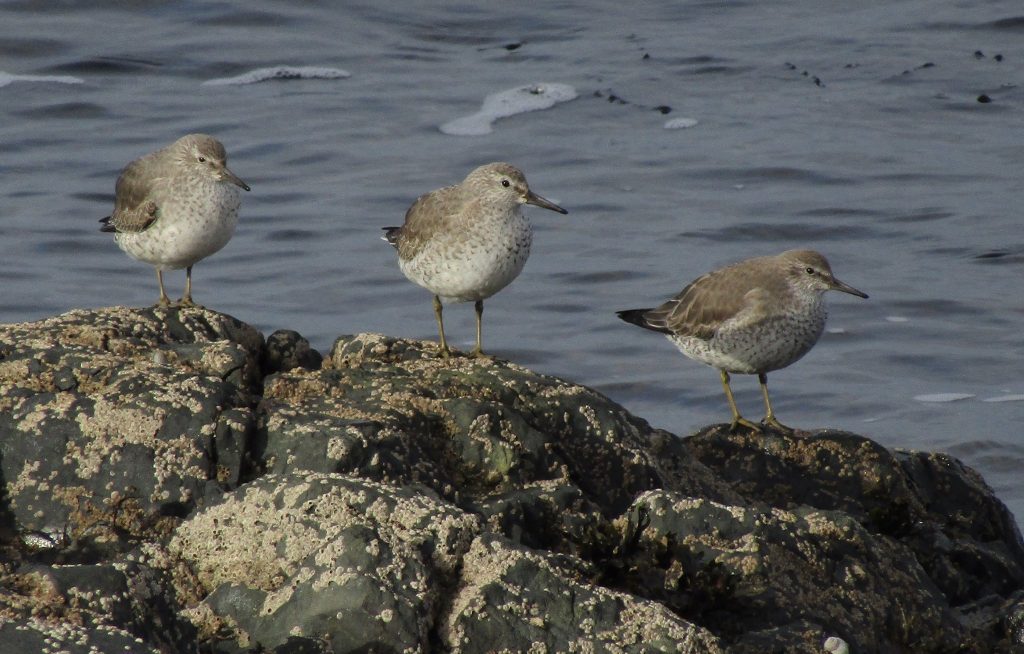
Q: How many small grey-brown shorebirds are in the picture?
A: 3